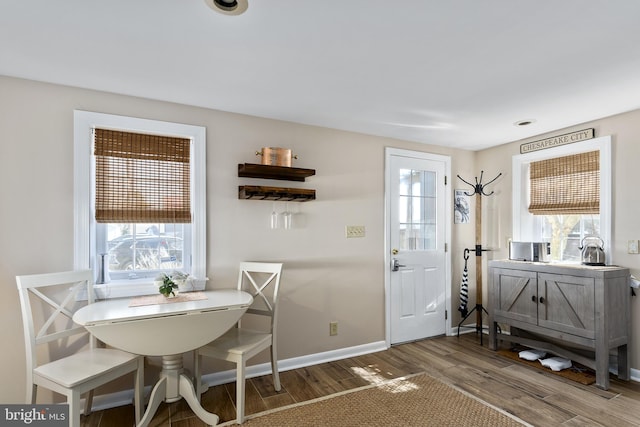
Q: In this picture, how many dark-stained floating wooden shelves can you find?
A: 2